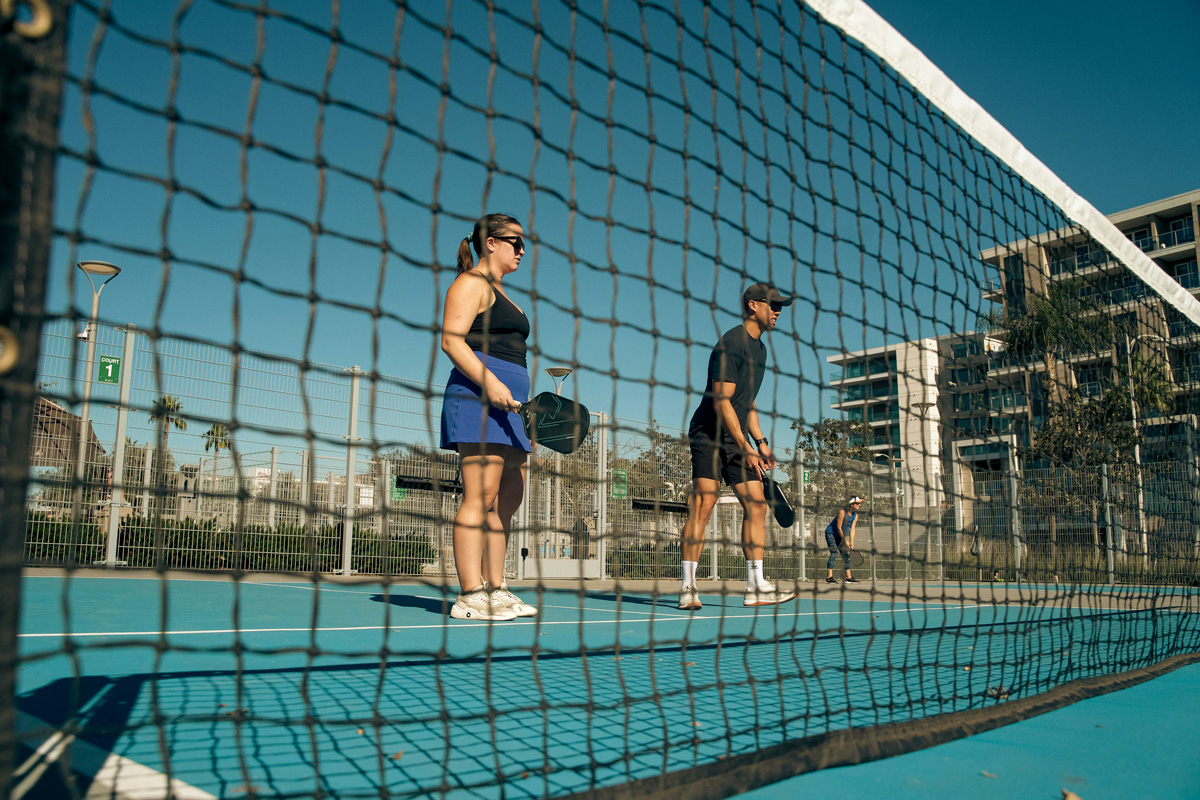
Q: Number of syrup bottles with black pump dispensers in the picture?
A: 0